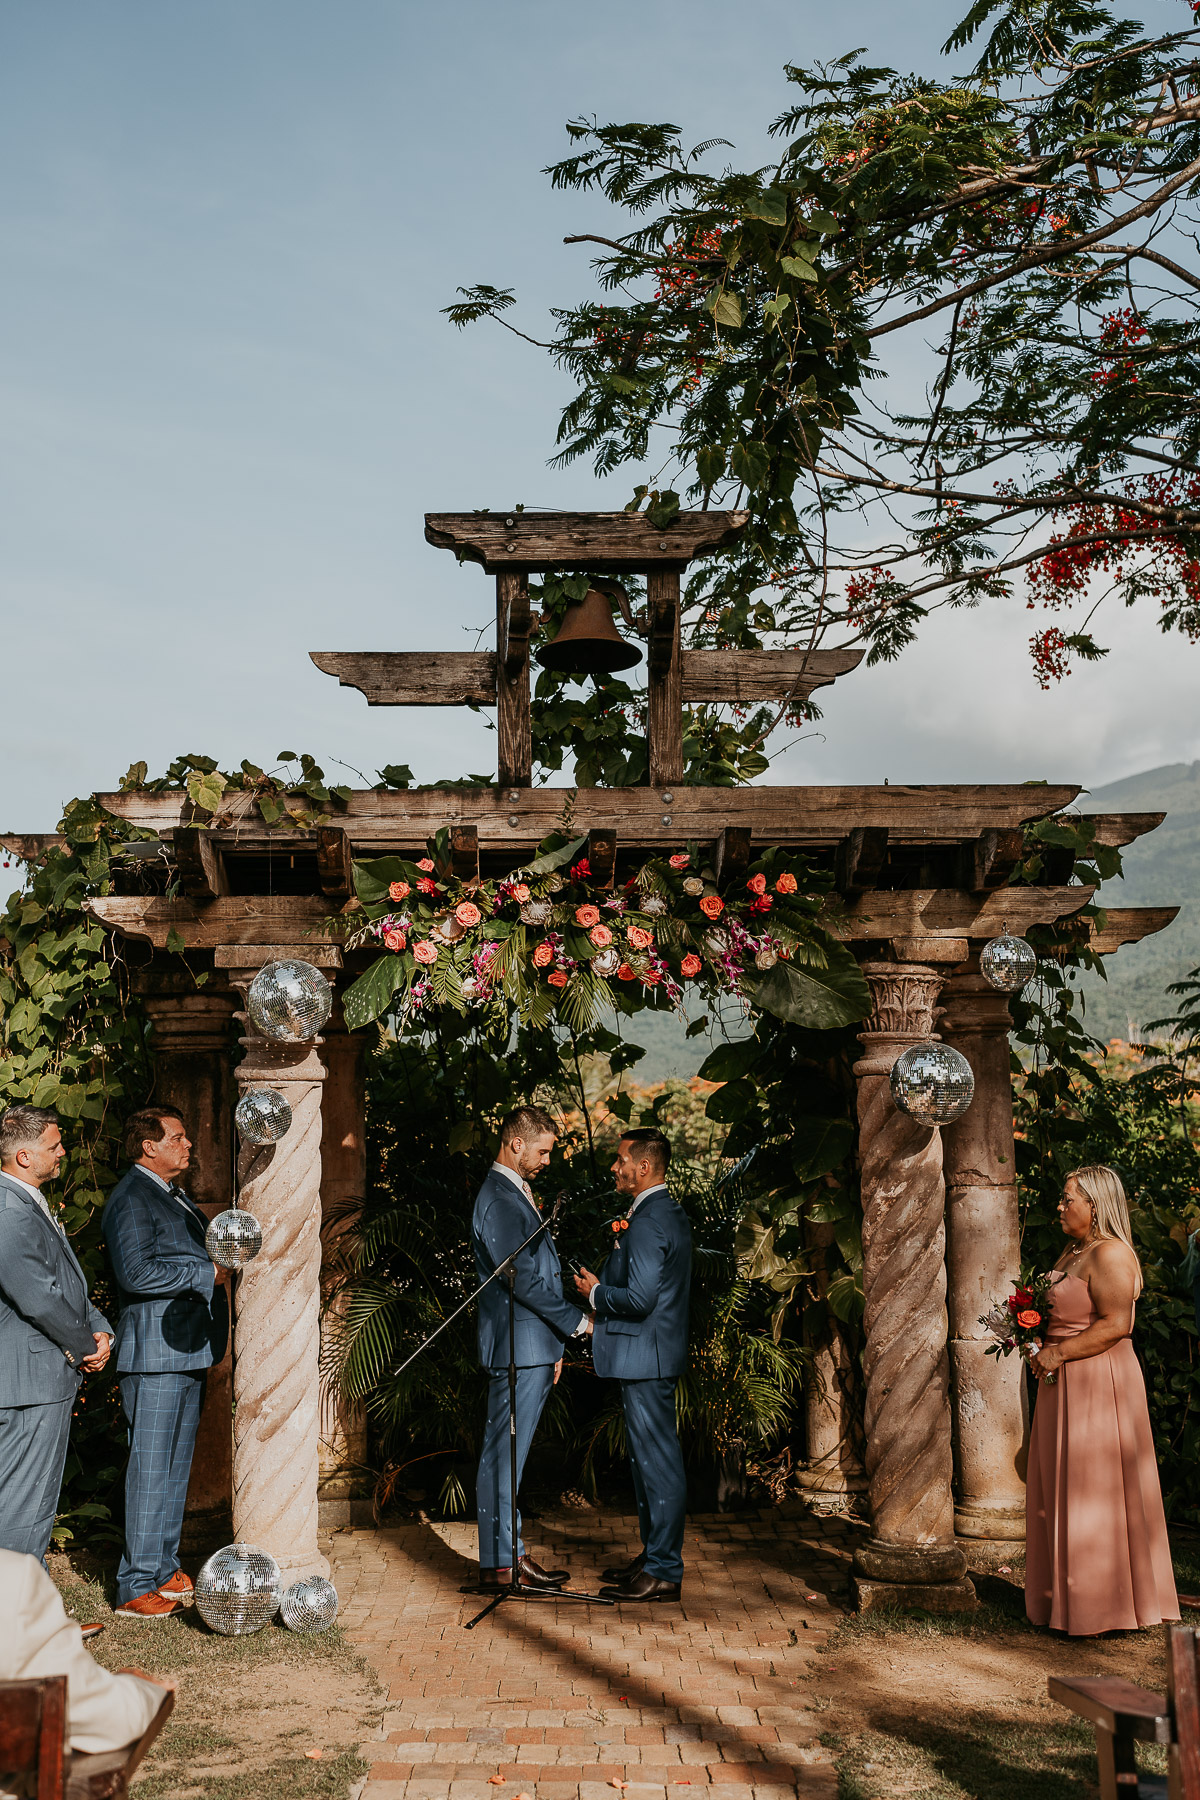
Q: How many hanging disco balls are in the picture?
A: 5